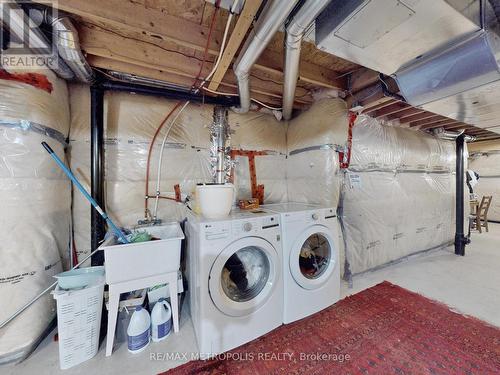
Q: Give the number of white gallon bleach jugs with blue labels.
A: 2